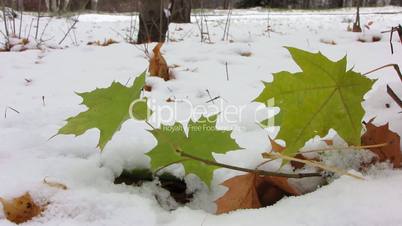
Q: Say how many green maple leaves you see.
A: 3